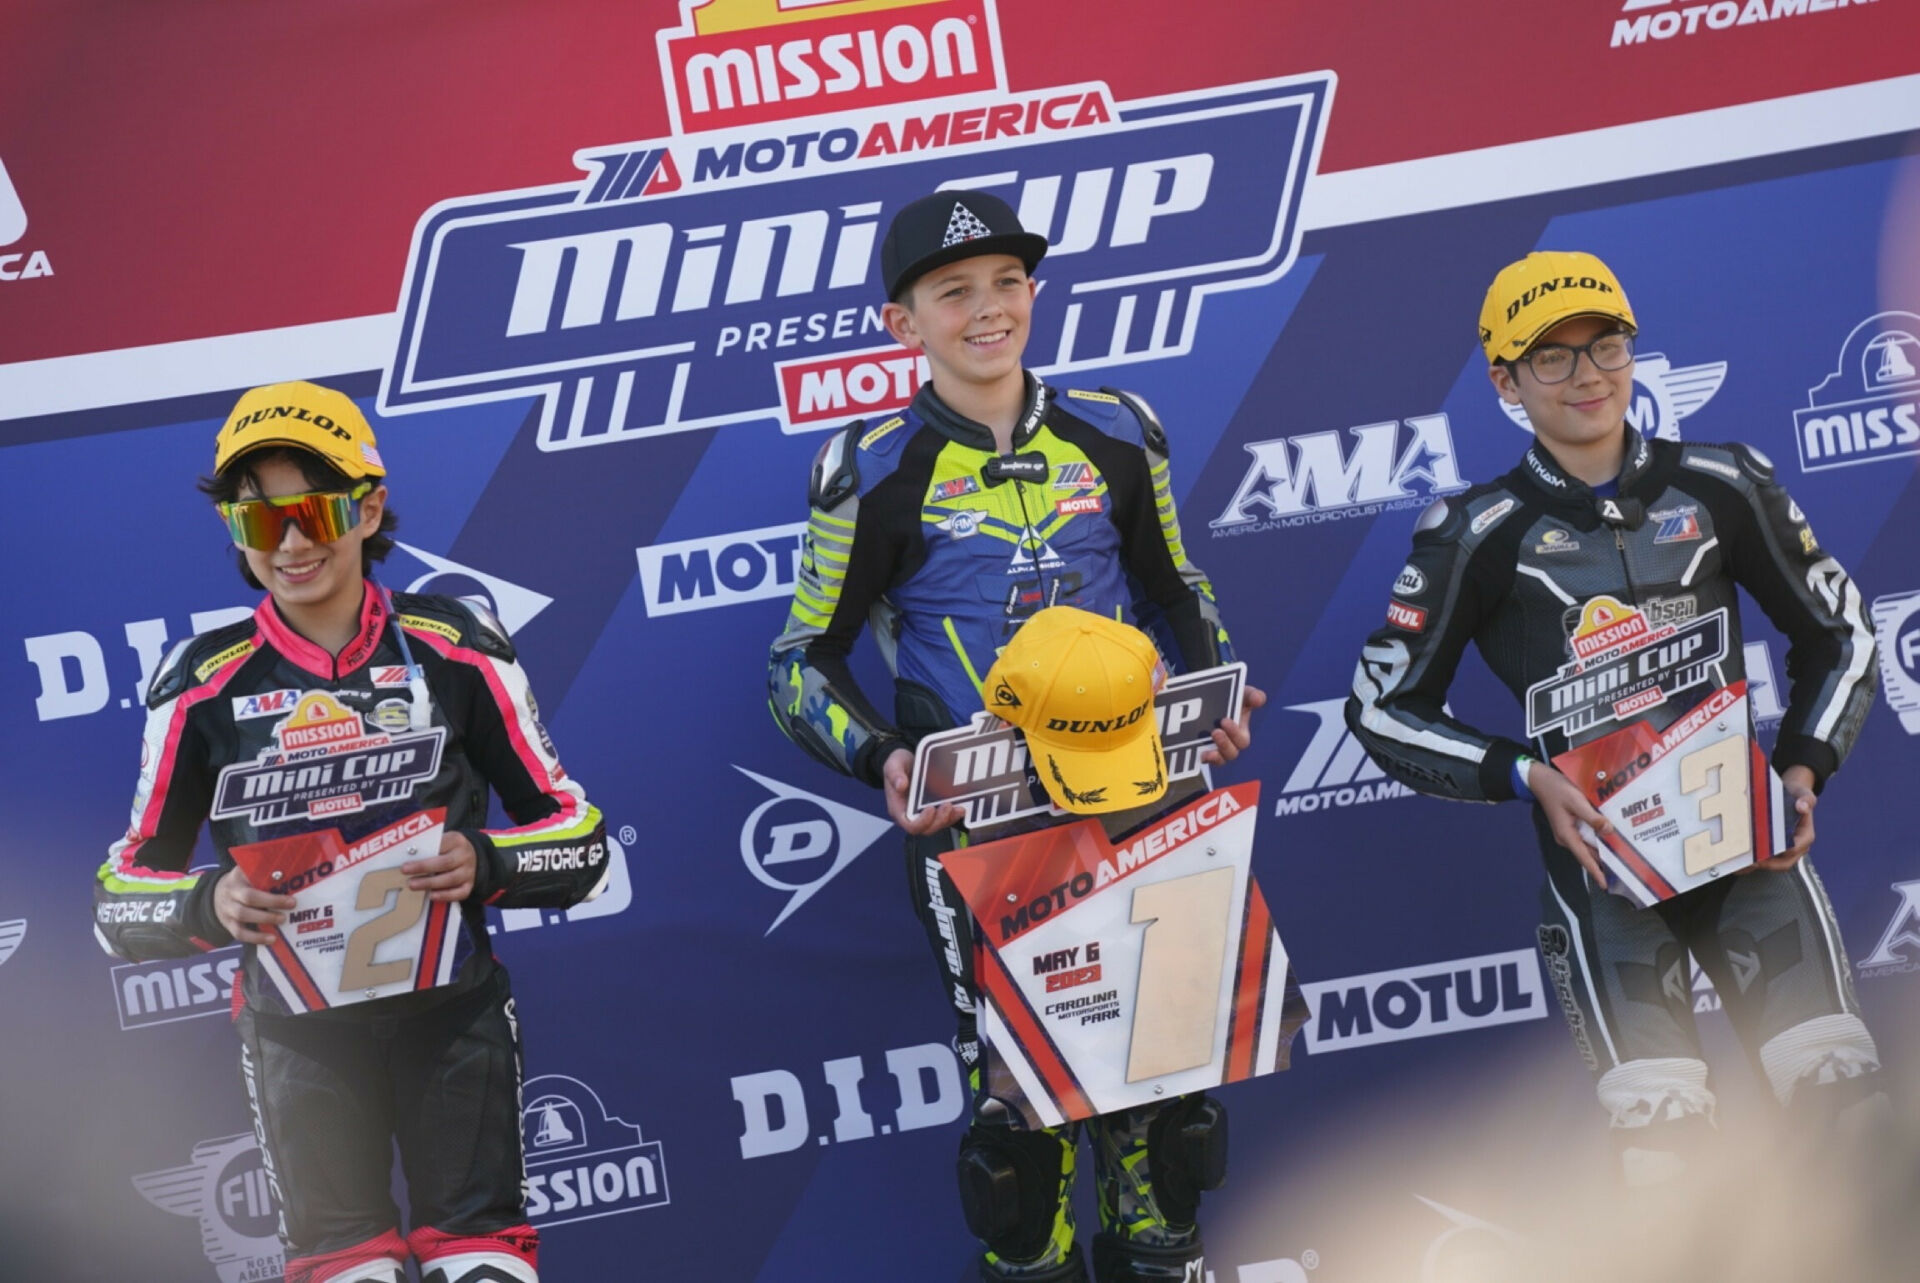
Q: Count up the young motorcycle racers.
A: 3